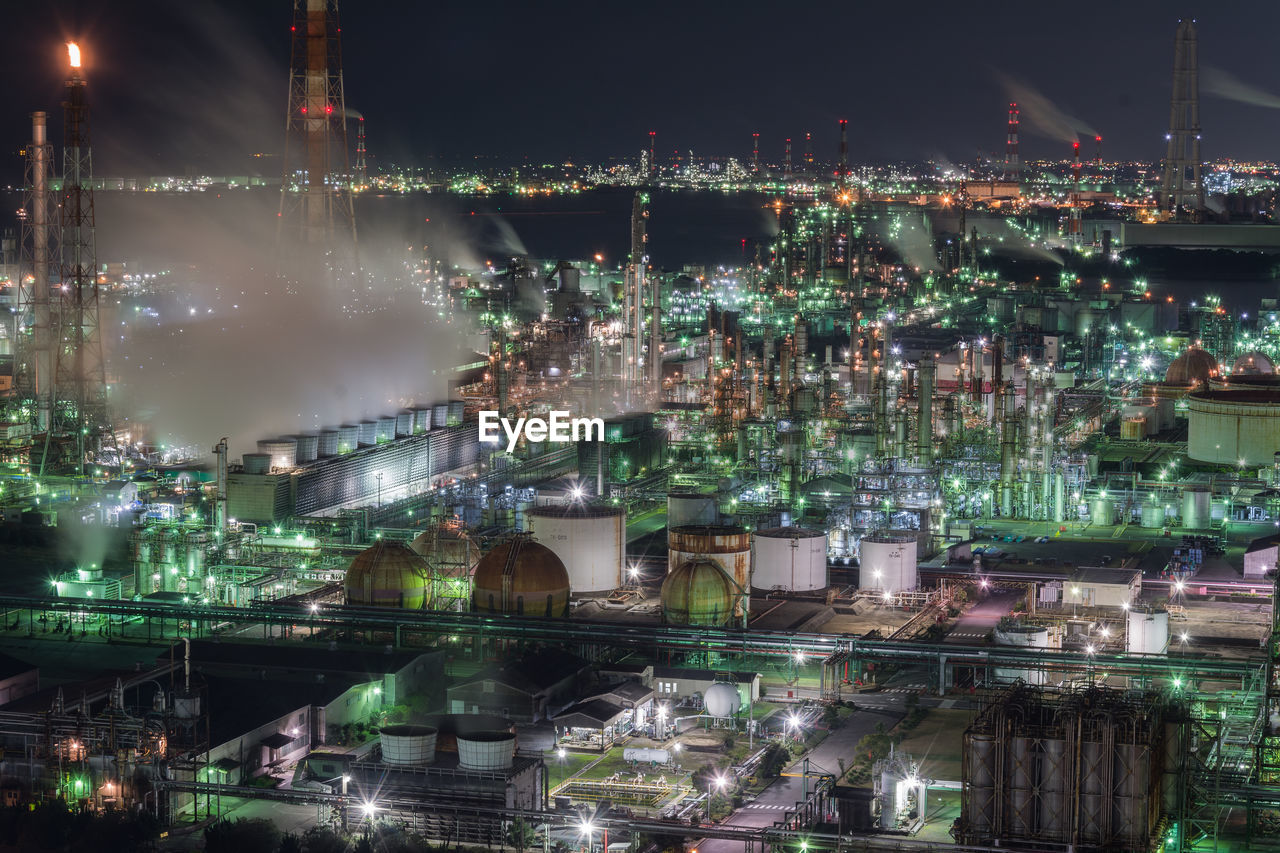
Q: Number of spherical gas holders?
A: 7